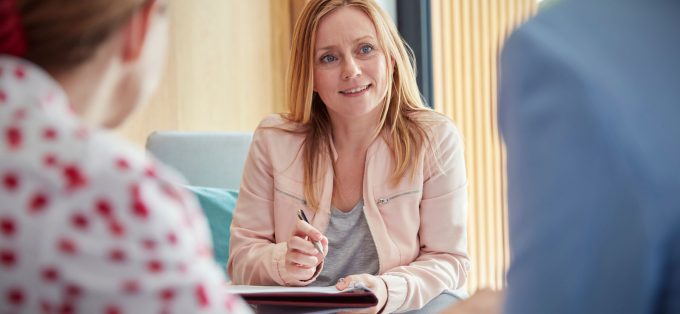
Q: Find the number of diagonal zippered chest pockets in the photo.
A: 2